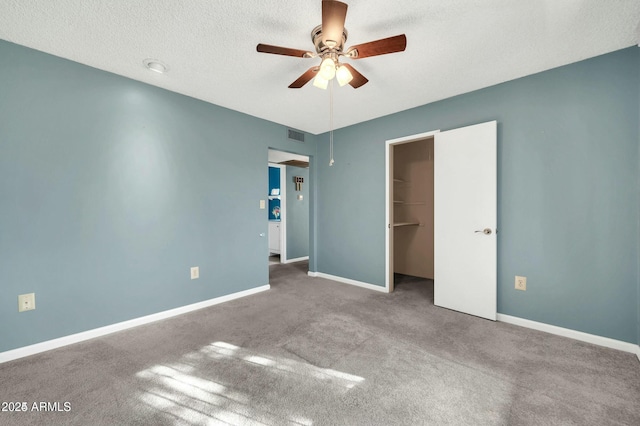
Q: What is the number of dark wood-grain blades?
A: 5